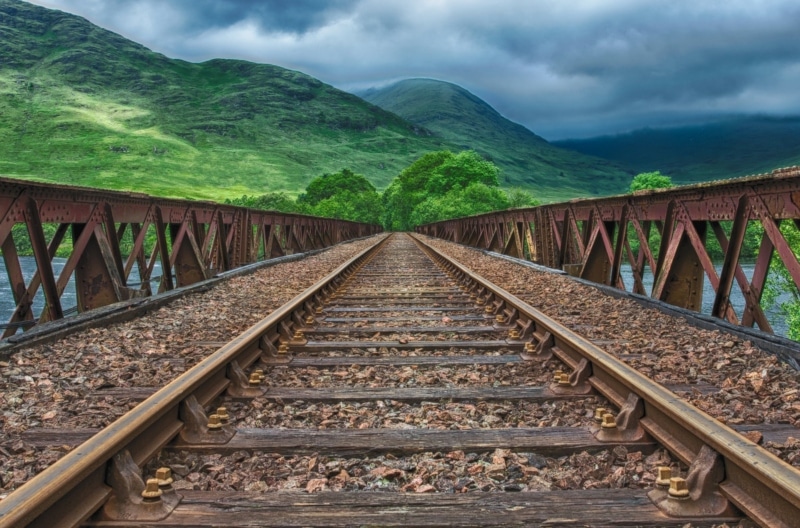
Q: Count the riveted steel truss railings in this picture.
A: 2